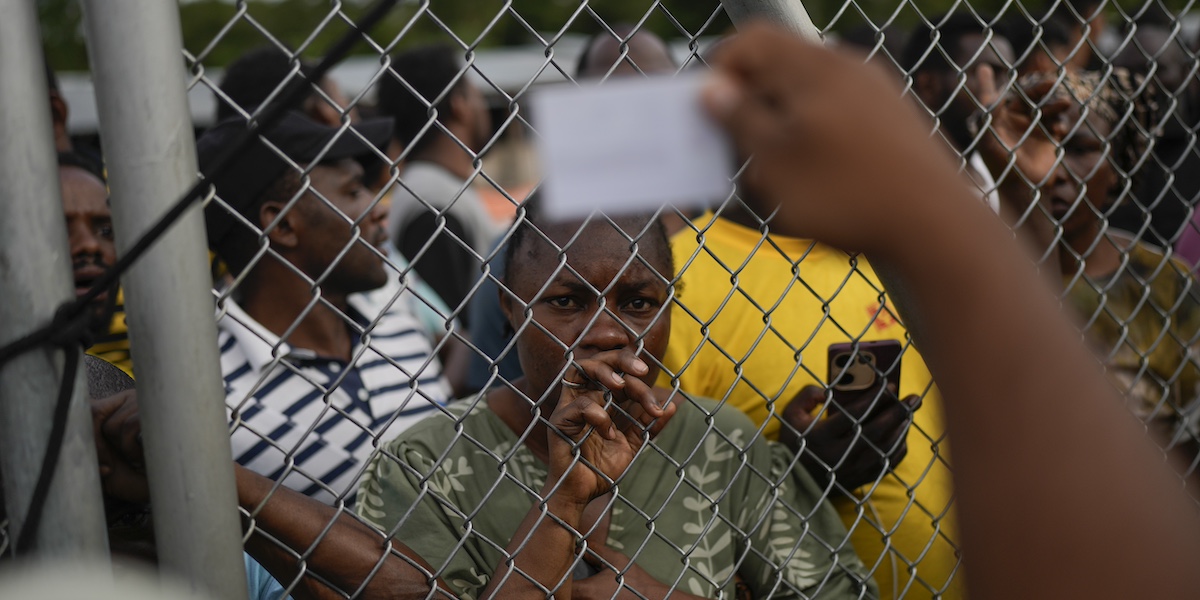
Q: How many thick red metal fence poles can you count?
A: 0